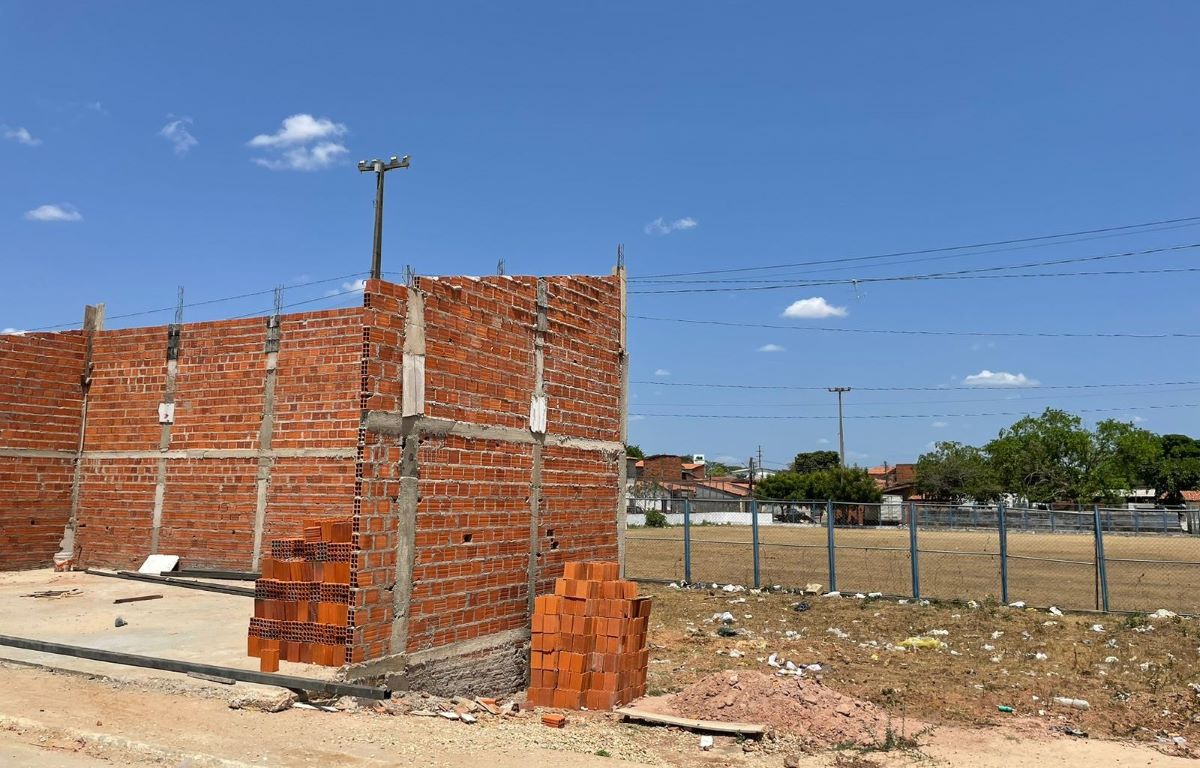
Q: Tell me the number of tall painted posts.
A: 6